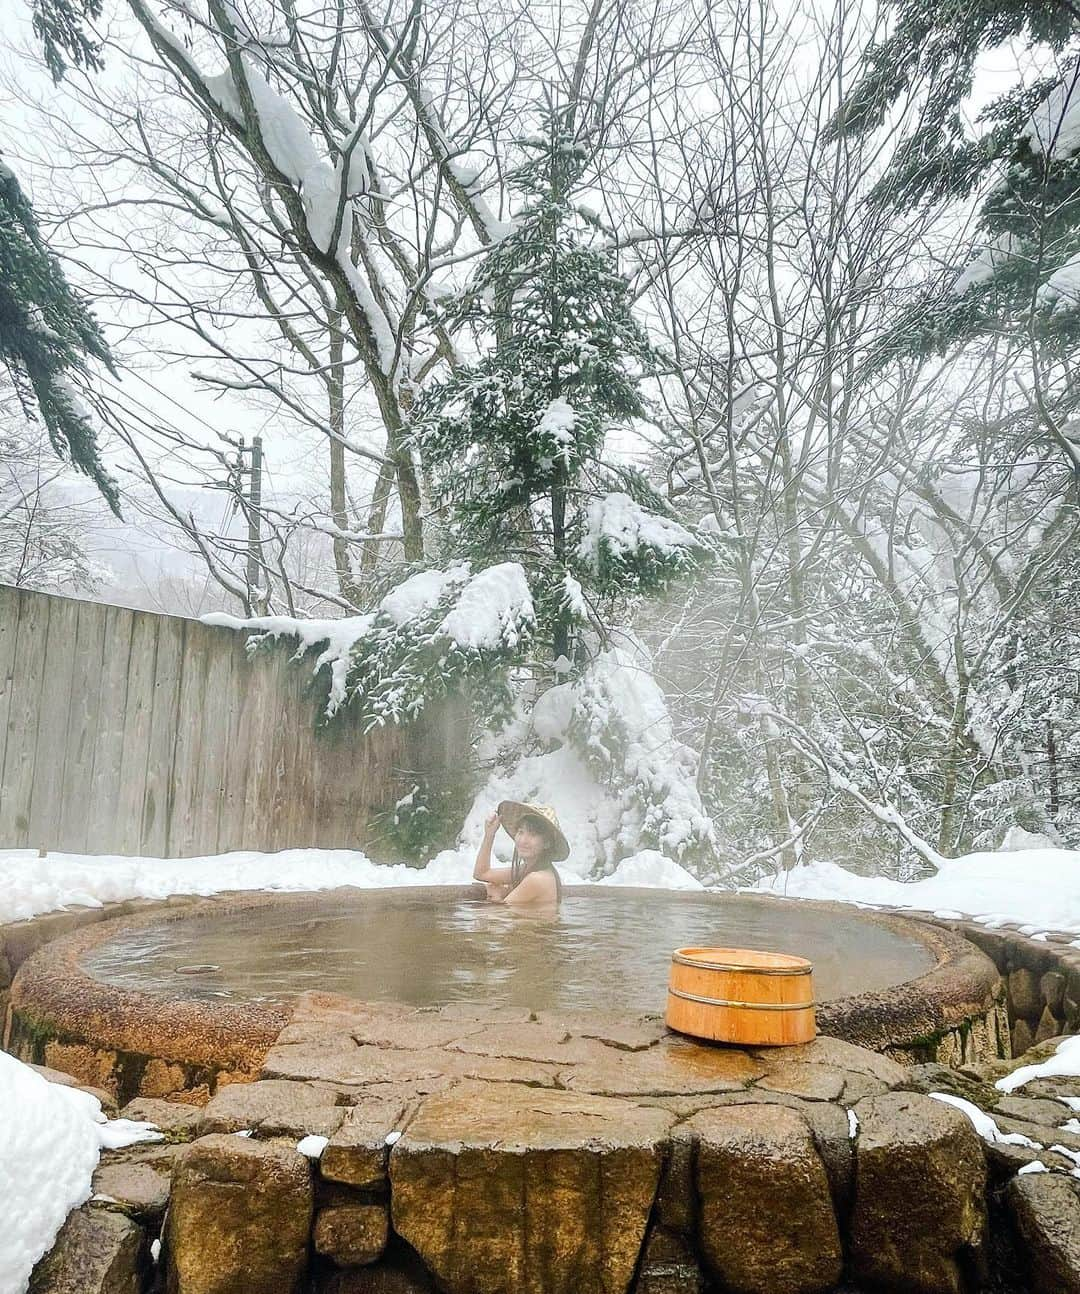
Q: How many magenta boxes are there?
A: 0